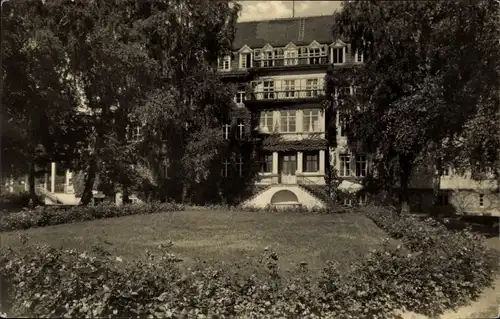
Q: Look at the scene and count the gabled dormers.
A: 5